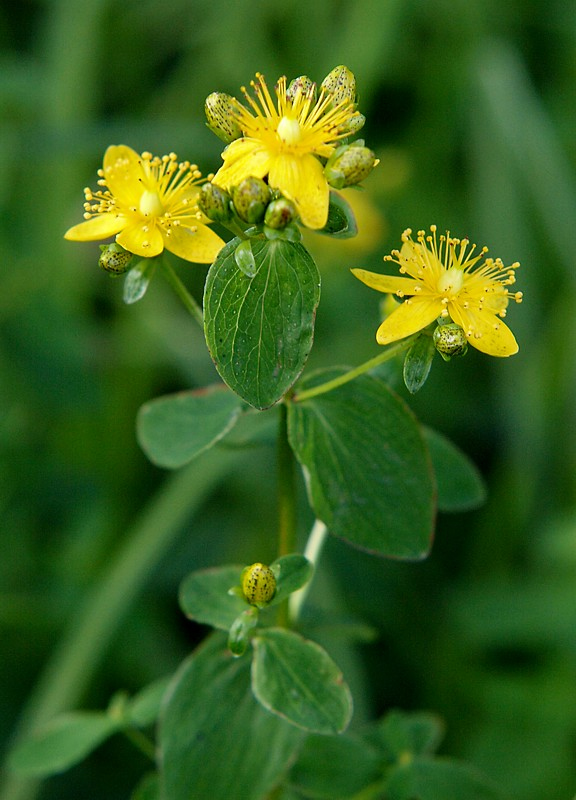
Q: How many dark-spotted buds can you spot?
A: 11